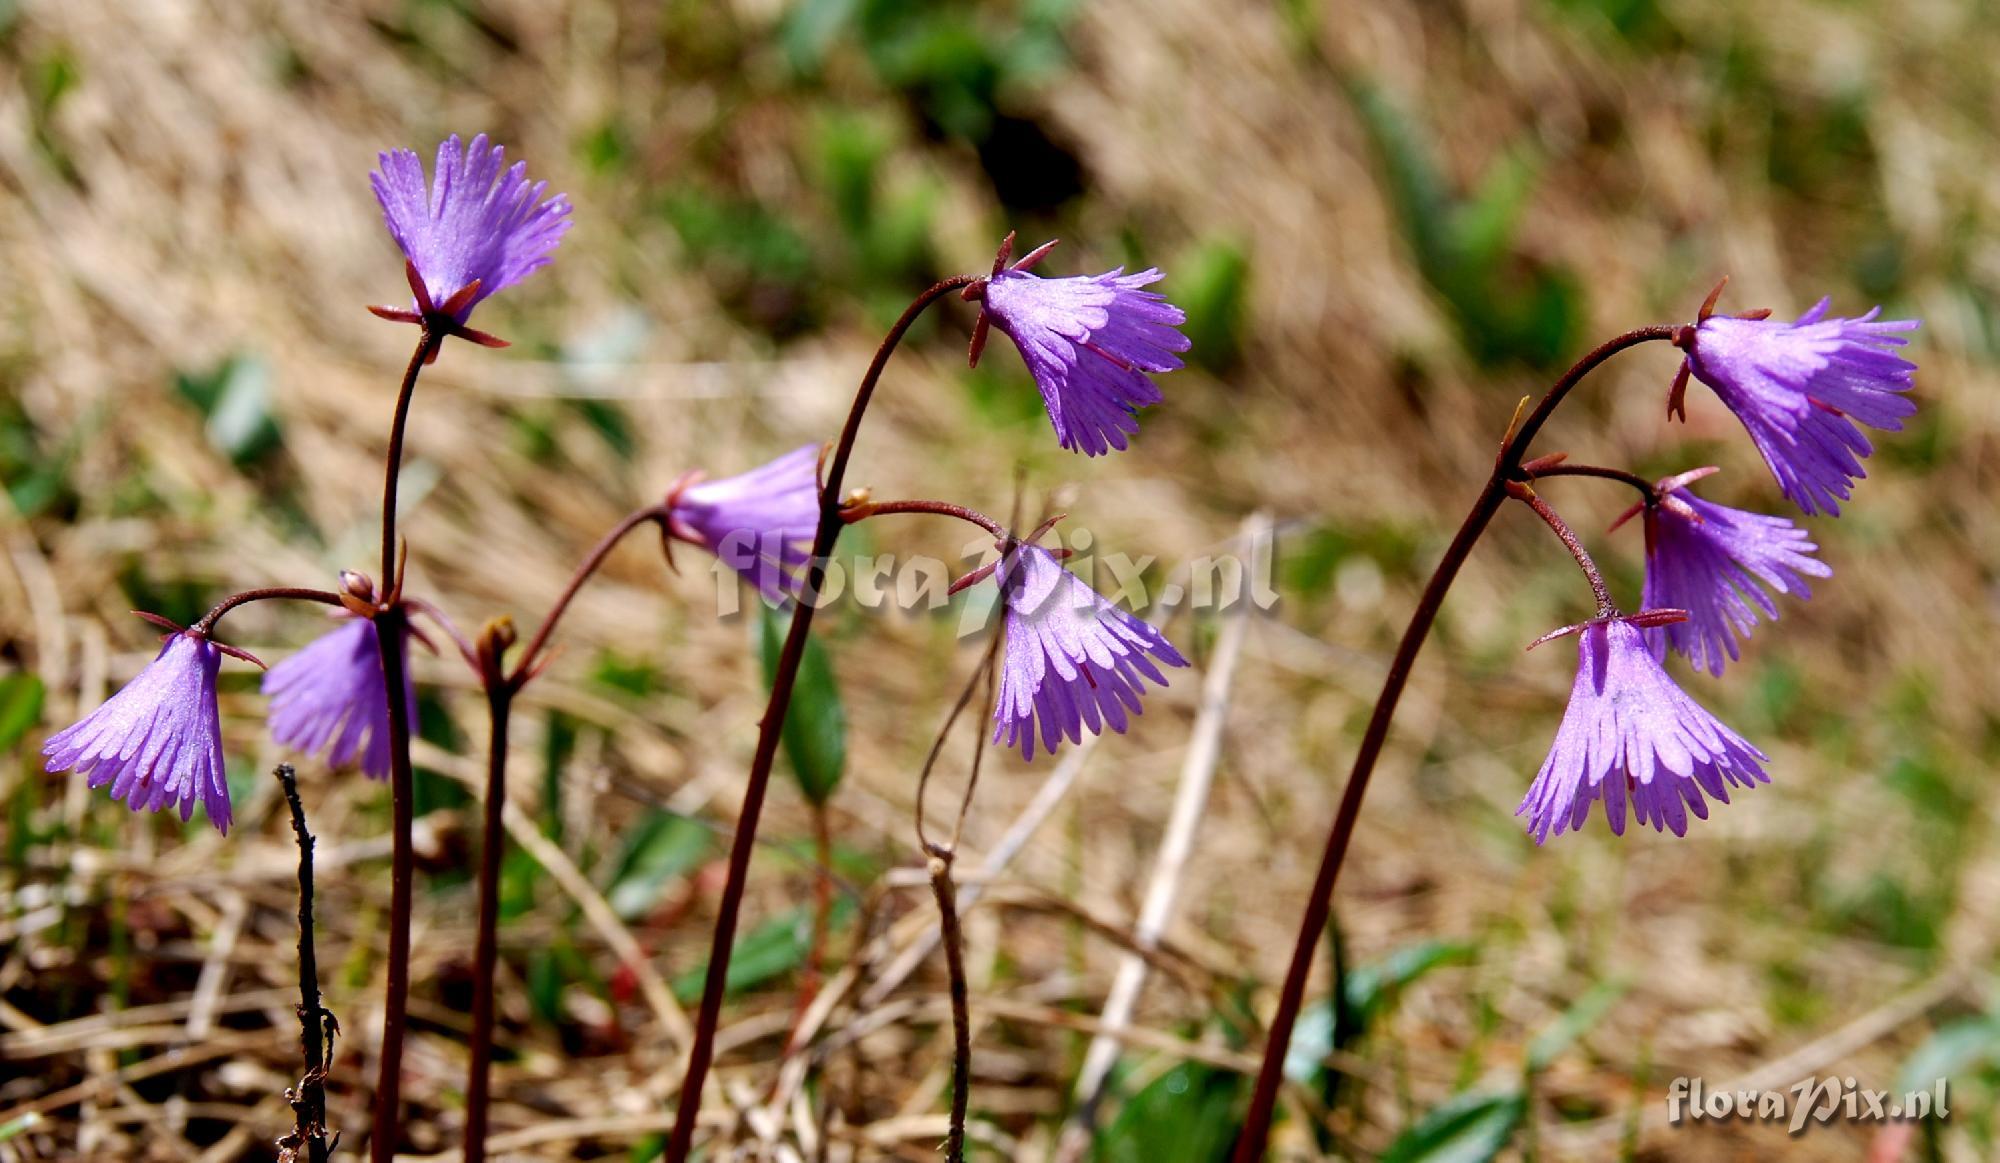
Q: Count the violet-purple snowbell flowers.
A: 9